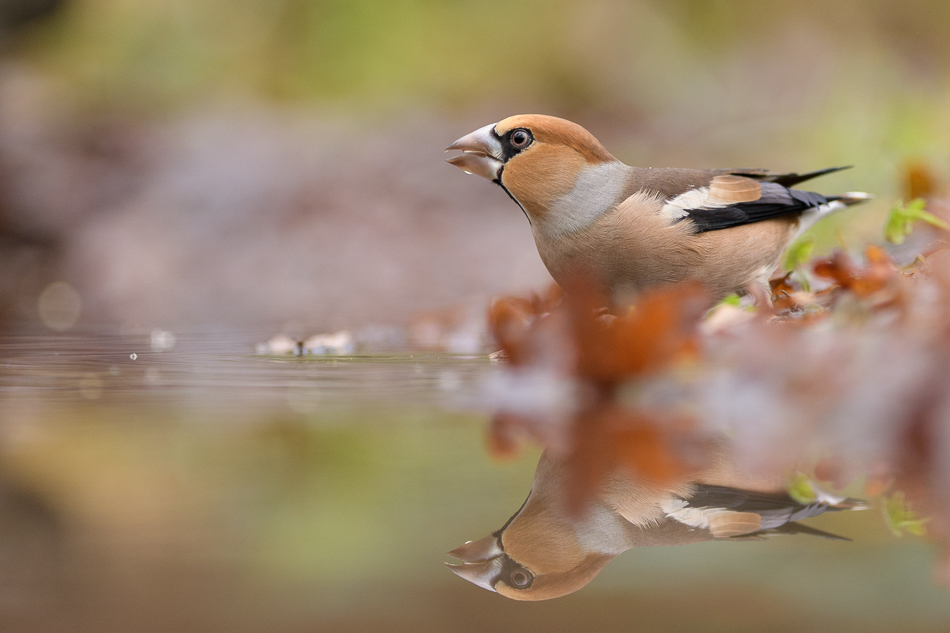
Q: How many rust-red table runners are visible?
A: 0